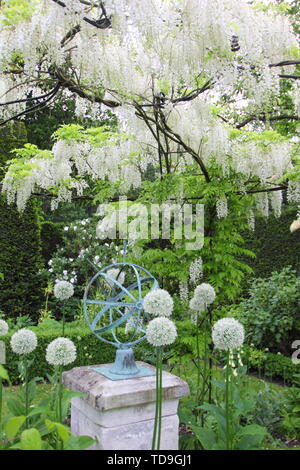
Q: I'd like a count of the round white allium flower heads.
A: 9